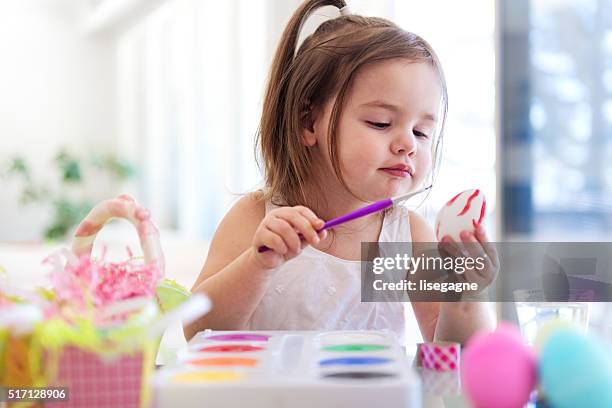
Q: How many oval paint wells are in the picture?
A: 8